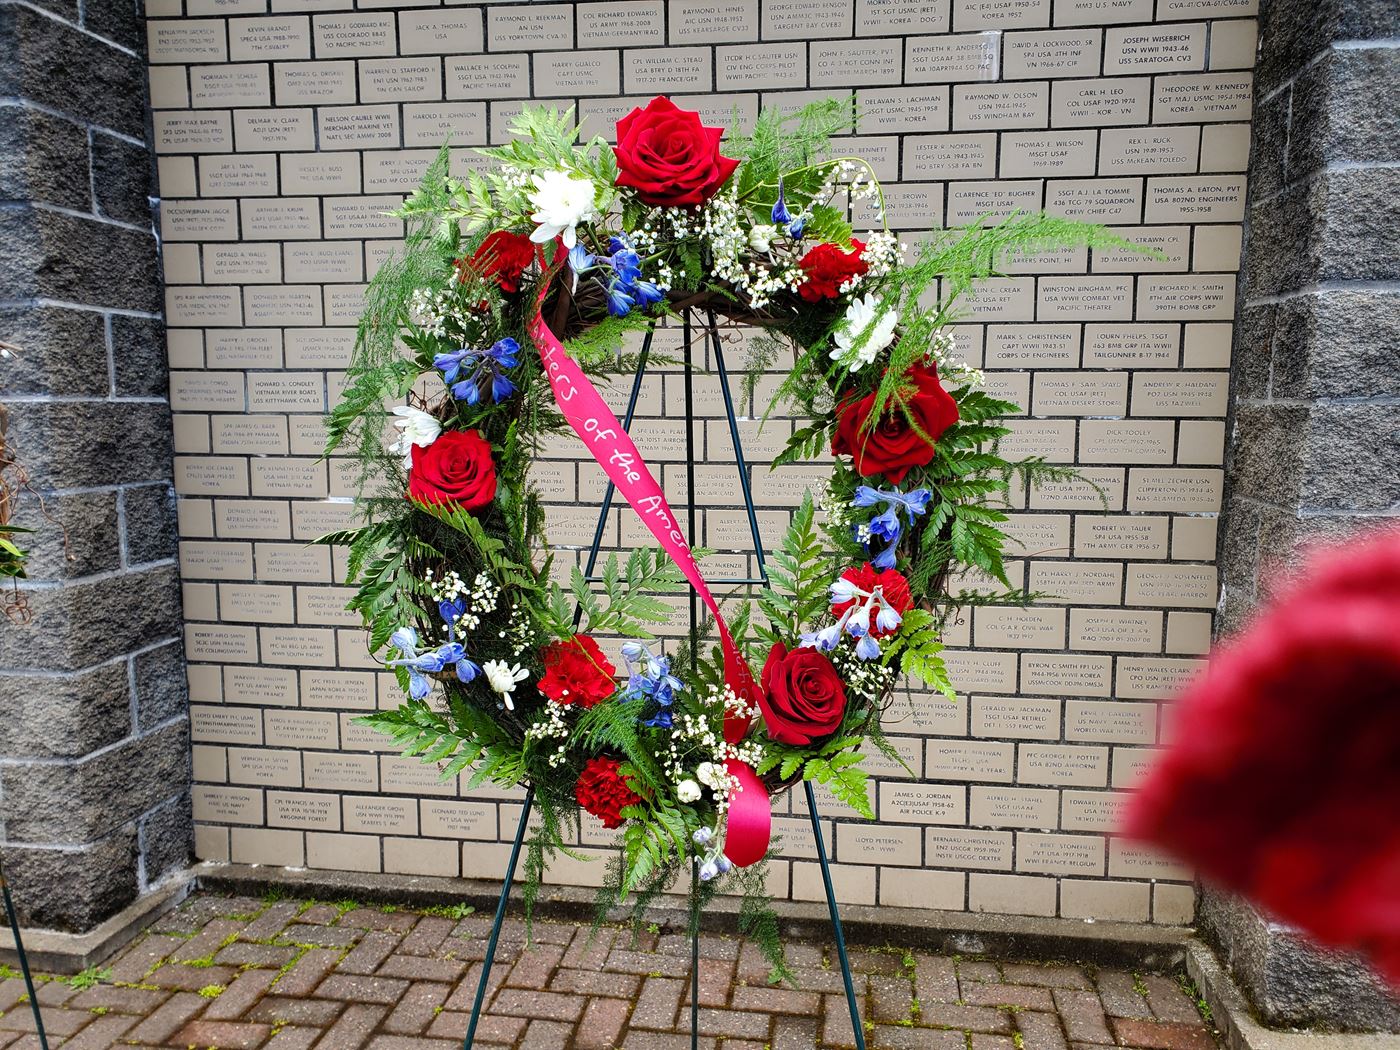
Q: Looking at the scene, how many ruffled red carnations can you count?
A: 5